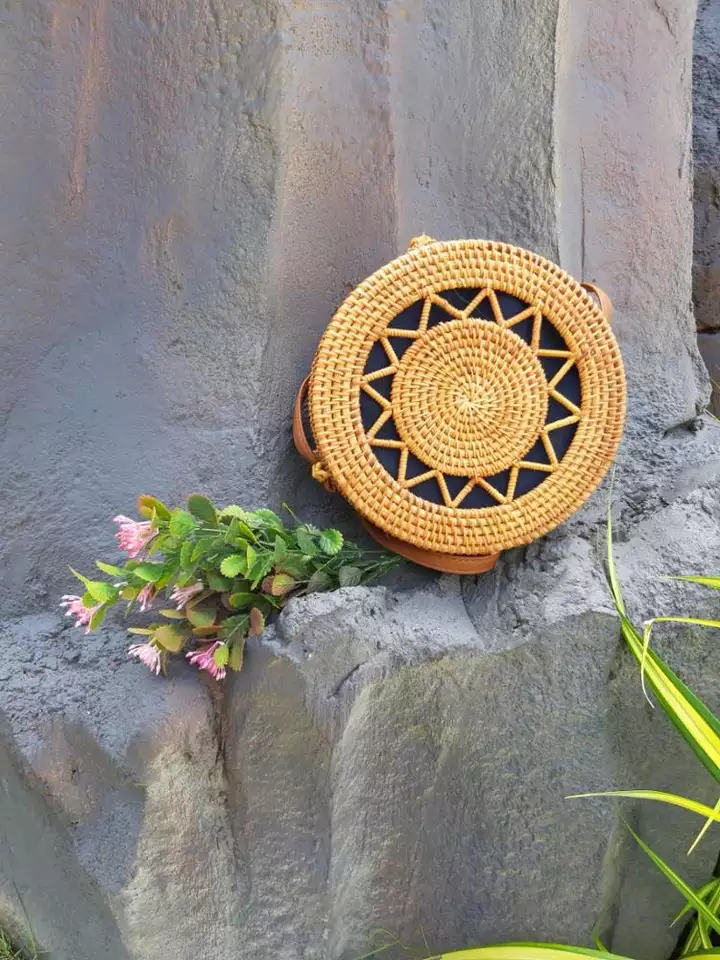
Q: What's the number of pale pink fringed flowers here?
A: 6